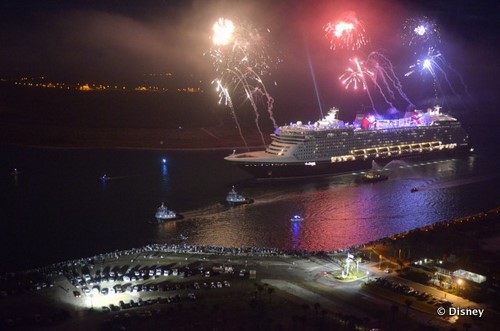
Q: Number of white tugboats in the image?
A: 2